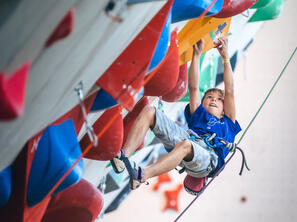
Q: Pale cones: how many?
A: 0